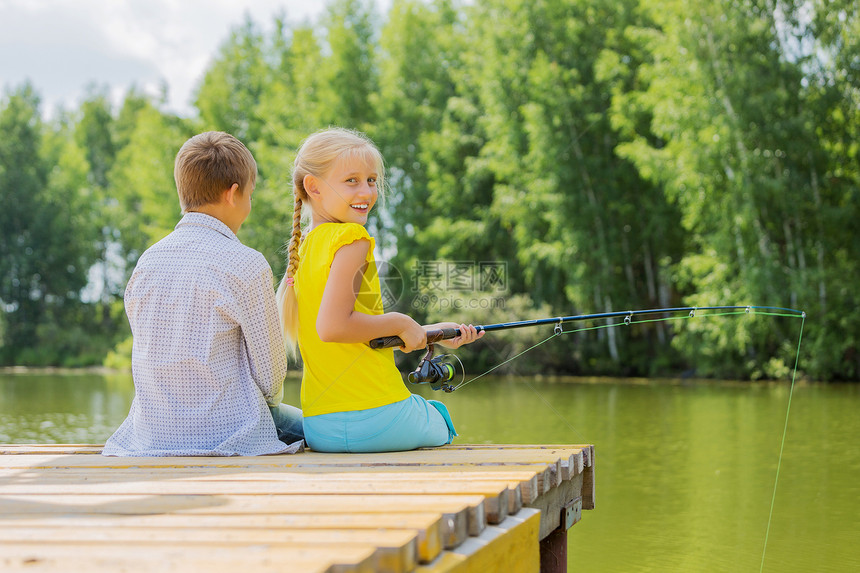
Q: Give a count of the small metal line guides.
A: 5